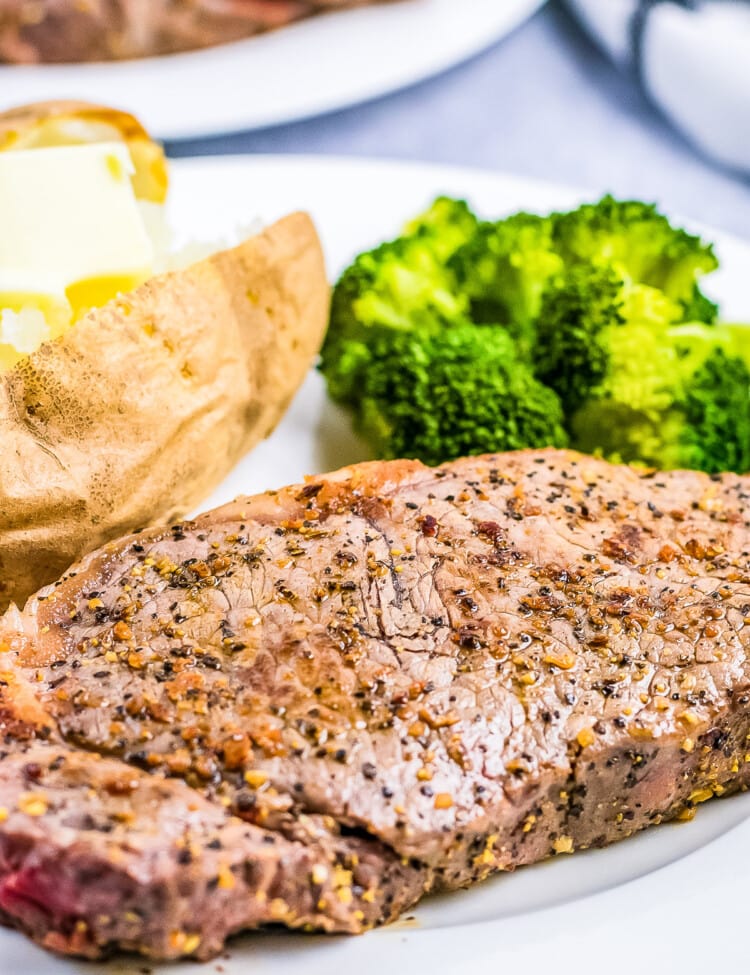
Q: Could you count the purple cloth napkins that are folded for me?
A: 0